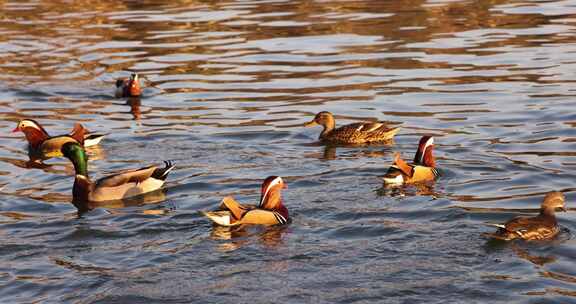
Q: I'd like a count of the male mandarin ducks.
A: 4